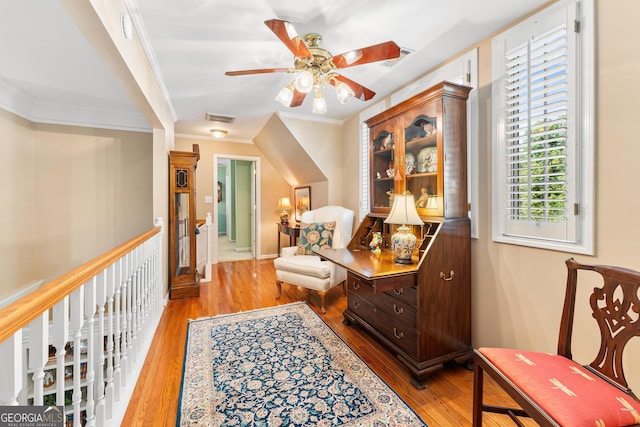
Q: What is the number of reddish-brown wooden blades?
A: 5